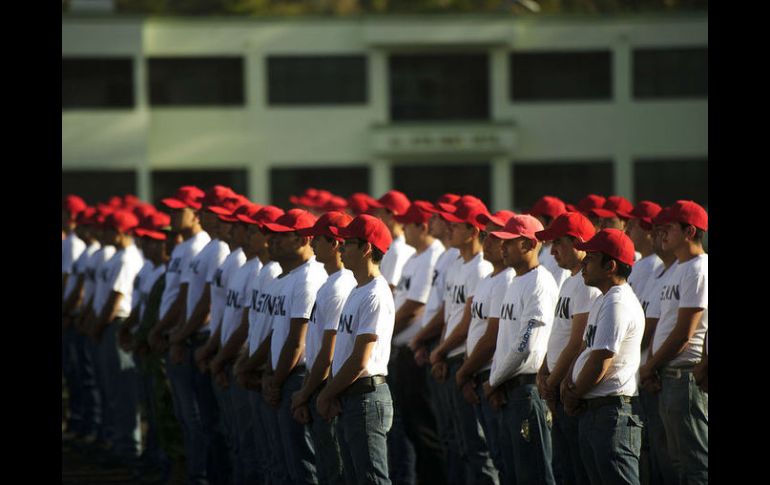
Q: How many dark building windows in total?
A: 12